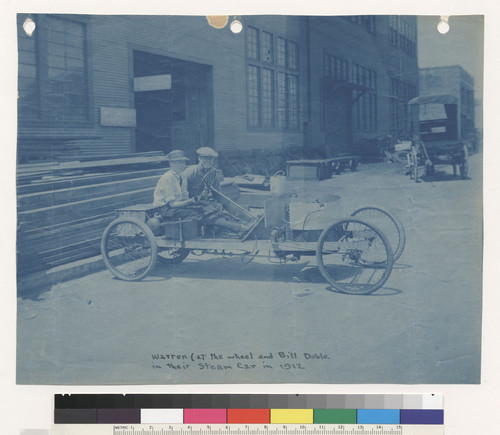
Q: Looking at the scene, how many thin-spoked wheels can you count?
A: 4